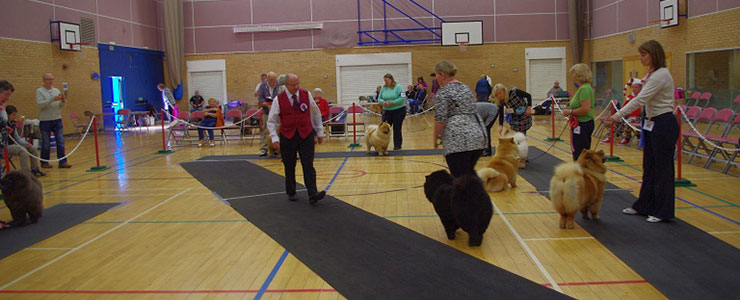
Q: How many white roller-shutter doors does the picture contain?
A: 3